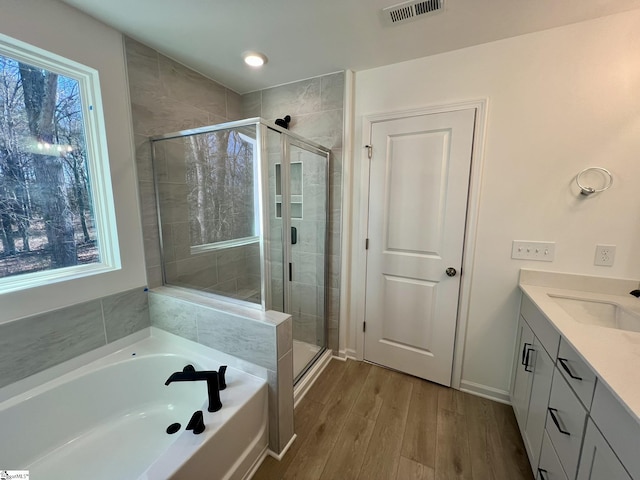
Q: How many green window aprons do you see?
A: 0